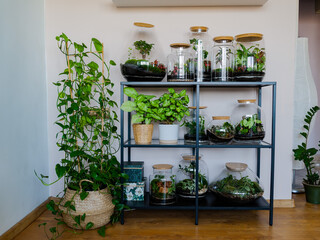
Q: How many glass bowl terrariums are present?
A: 11